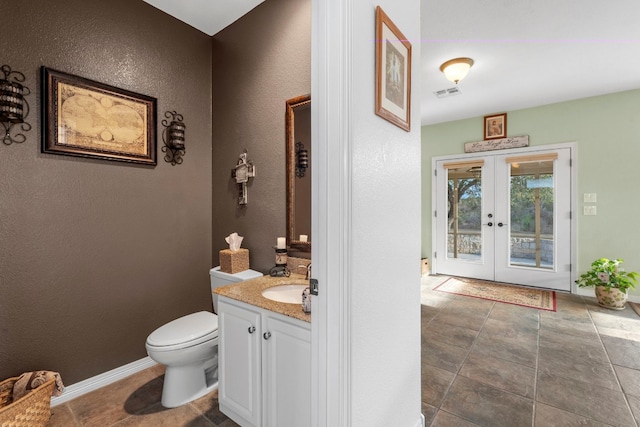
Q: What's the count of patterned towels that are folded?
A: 1